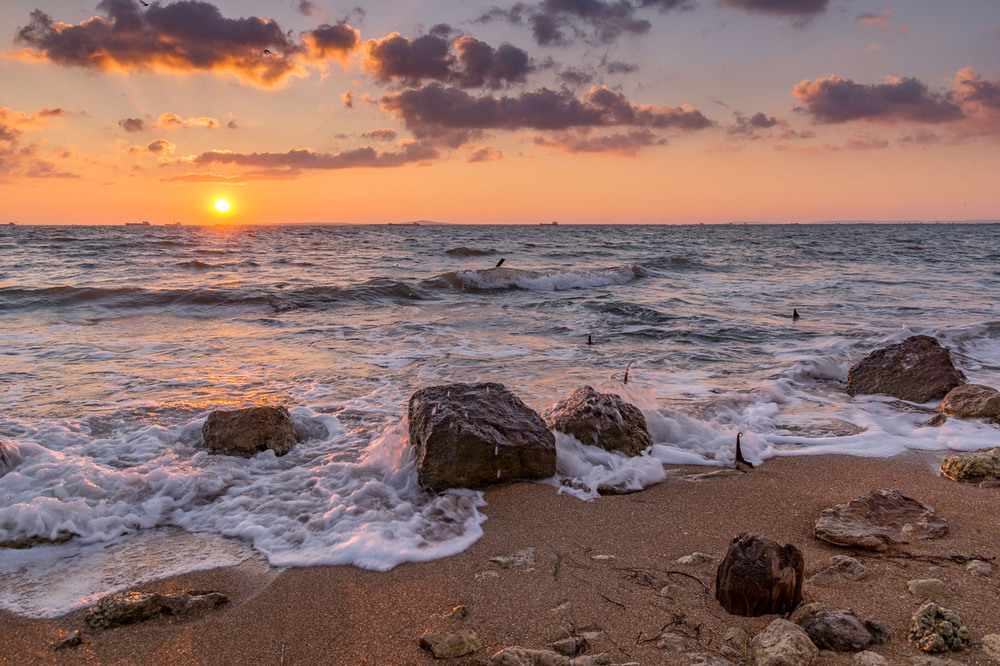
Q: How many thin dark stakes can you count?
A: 5